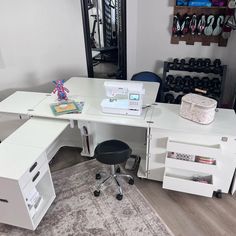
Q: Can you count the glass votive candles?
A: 0